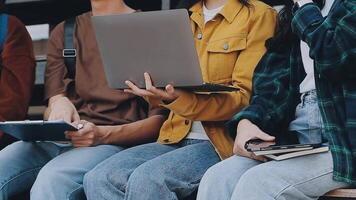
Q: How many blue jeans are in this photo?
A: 3